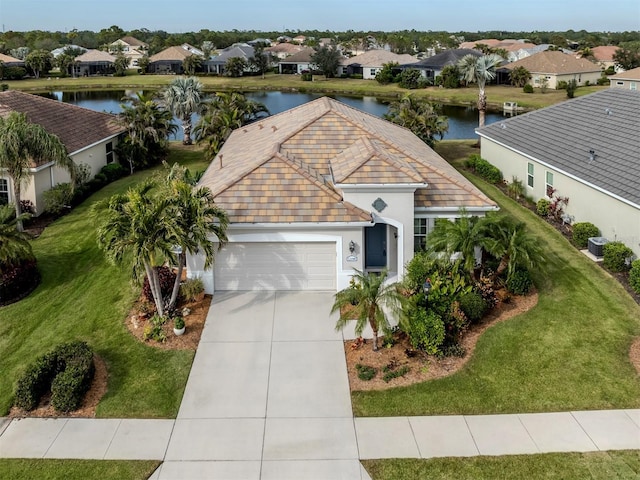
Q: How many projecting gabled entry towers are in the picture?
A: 1